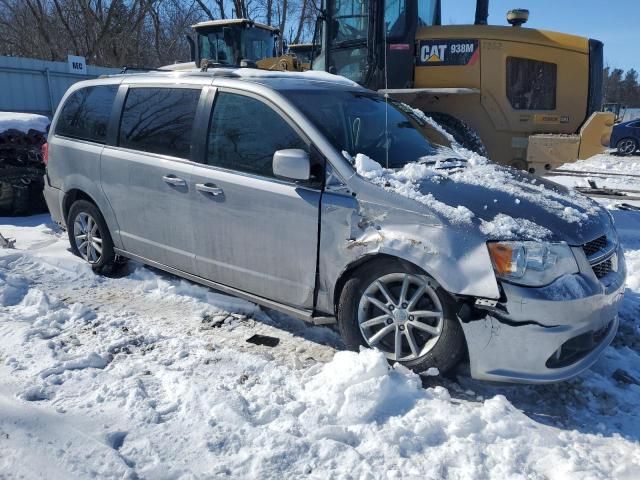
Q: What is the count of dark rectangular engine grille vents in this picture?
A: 1